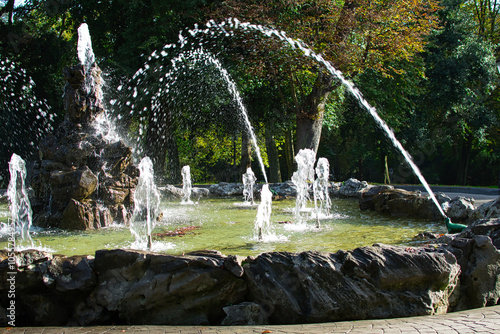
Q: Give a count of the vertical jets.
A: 8